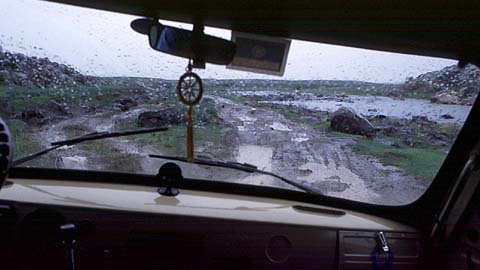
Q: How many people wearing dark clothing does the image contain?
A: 0